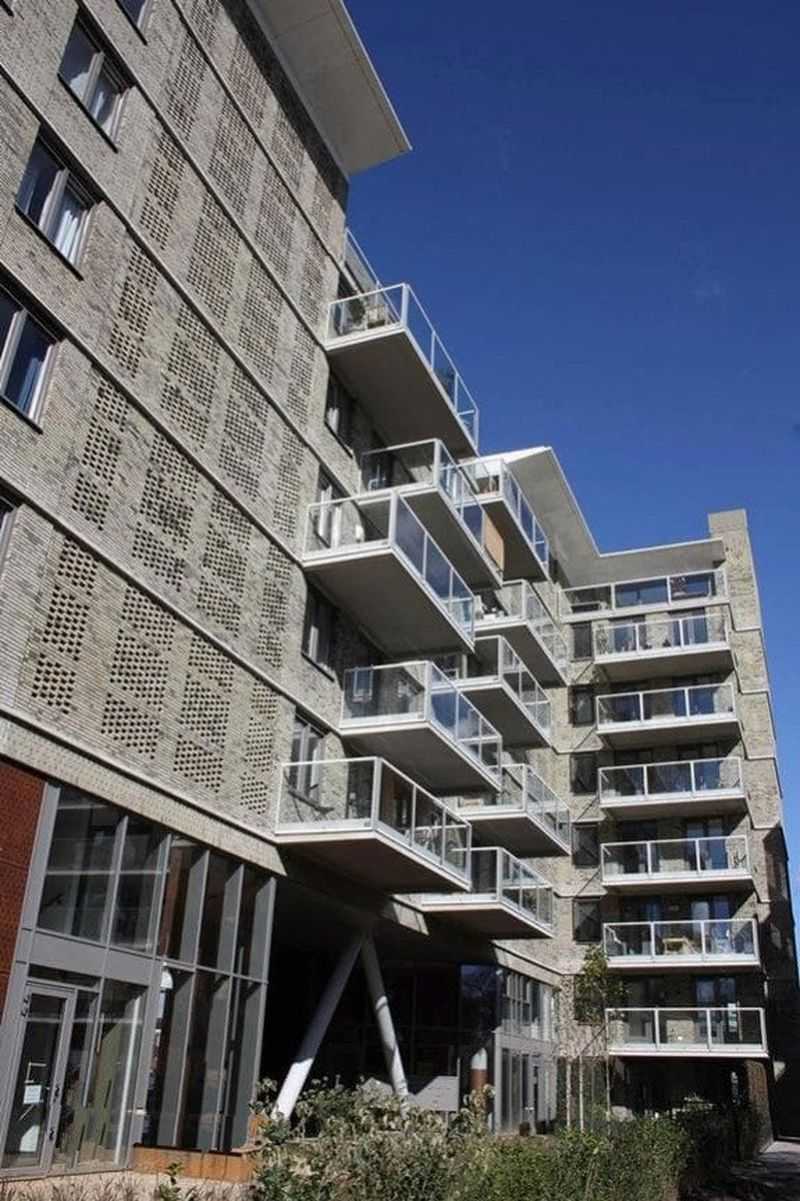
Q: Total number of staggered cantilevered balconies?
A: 10